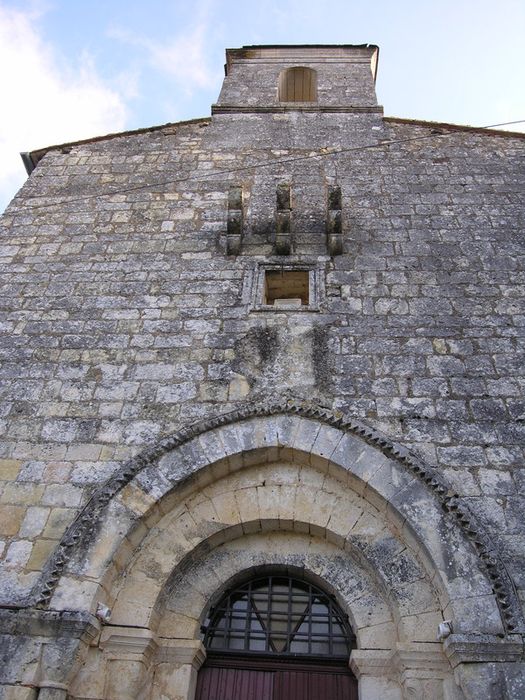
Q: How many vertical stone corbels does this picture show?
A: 3